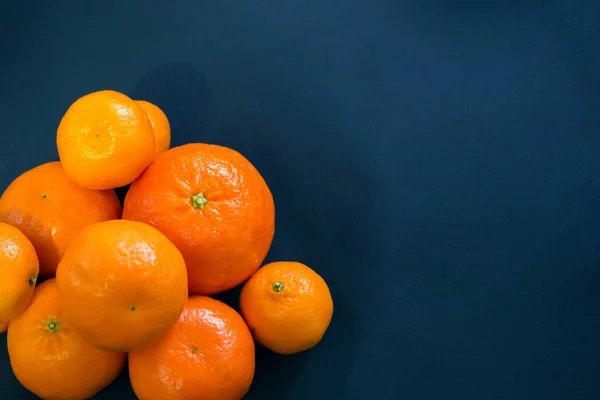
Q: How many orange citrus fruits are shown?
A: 9